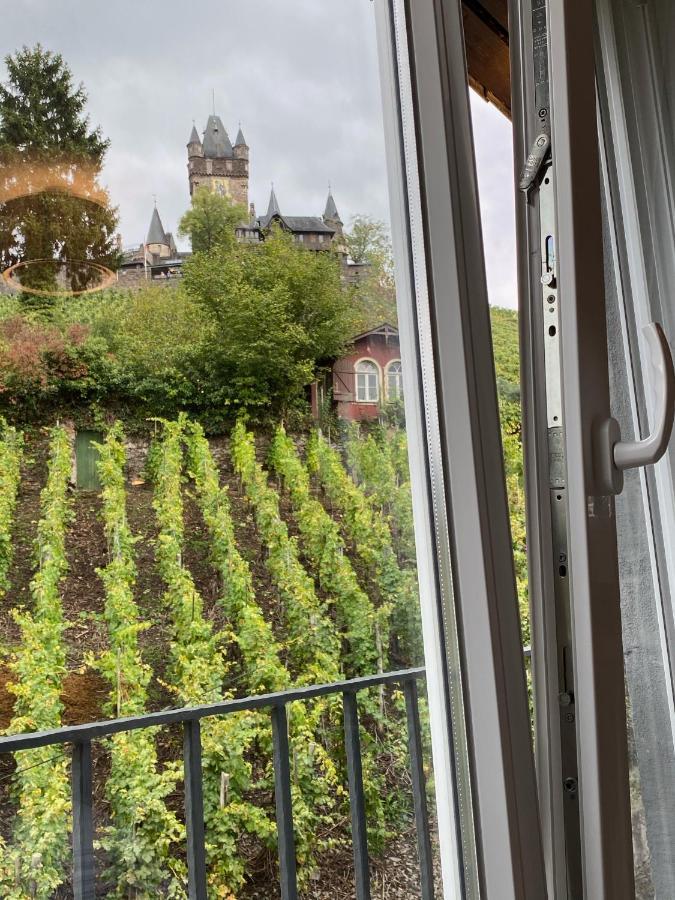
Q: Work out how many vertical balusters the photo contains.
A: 5